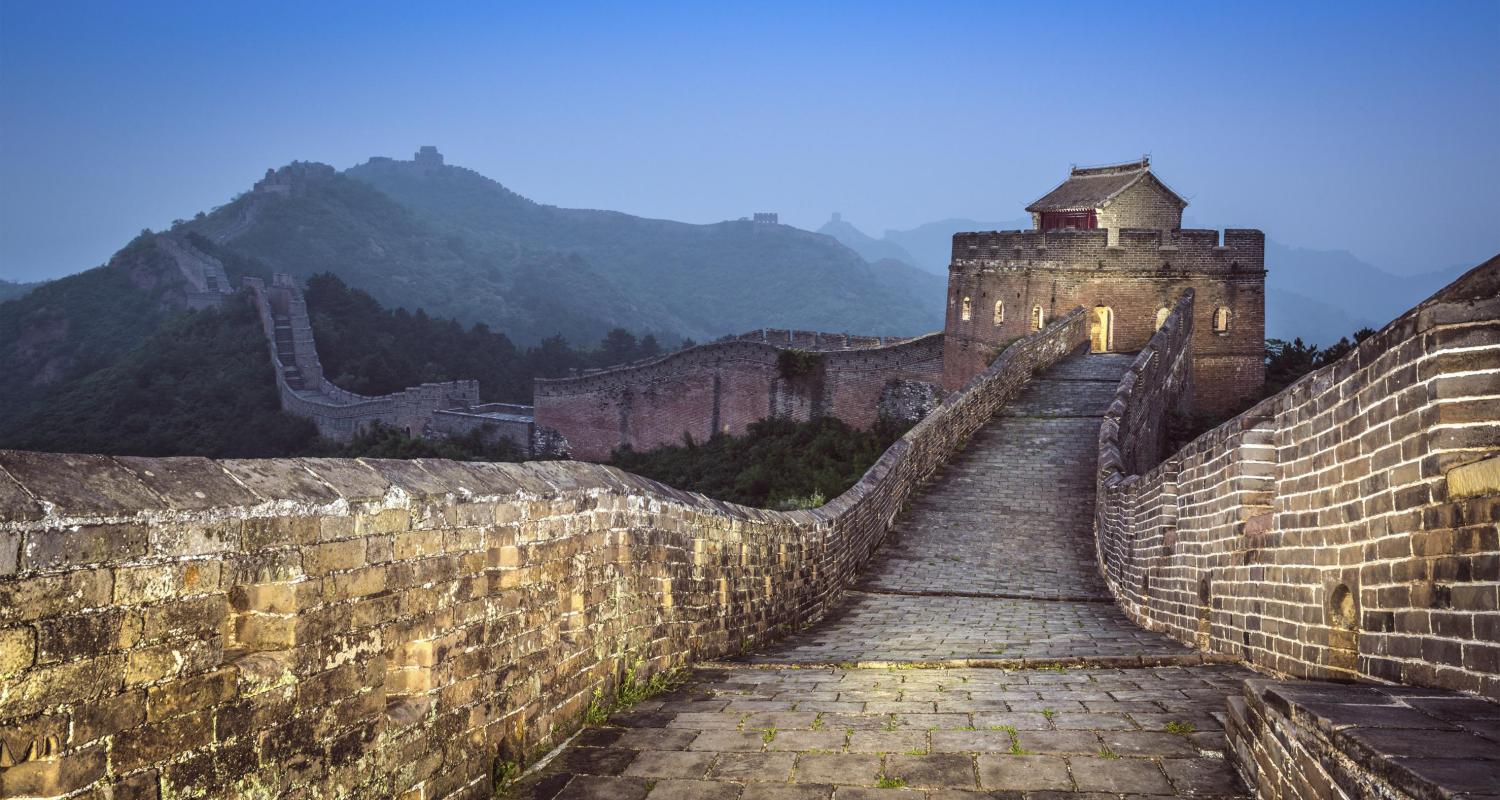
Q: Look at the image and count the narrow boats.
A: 0